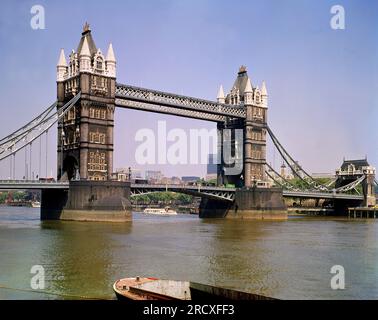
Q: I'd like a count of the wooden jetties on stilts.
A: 1